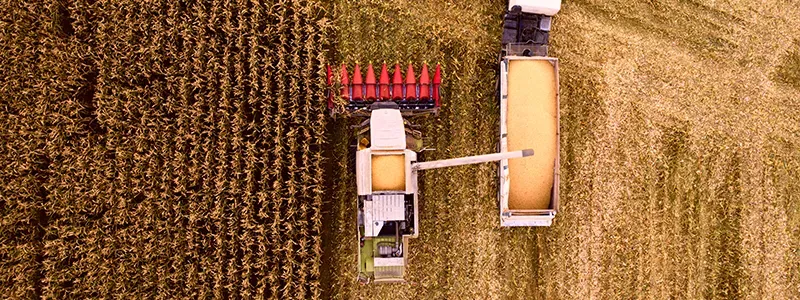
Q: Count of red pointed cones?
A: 9